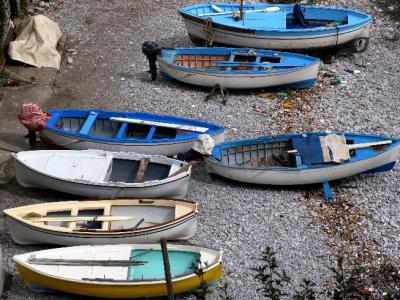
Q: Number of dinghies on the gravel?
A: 7